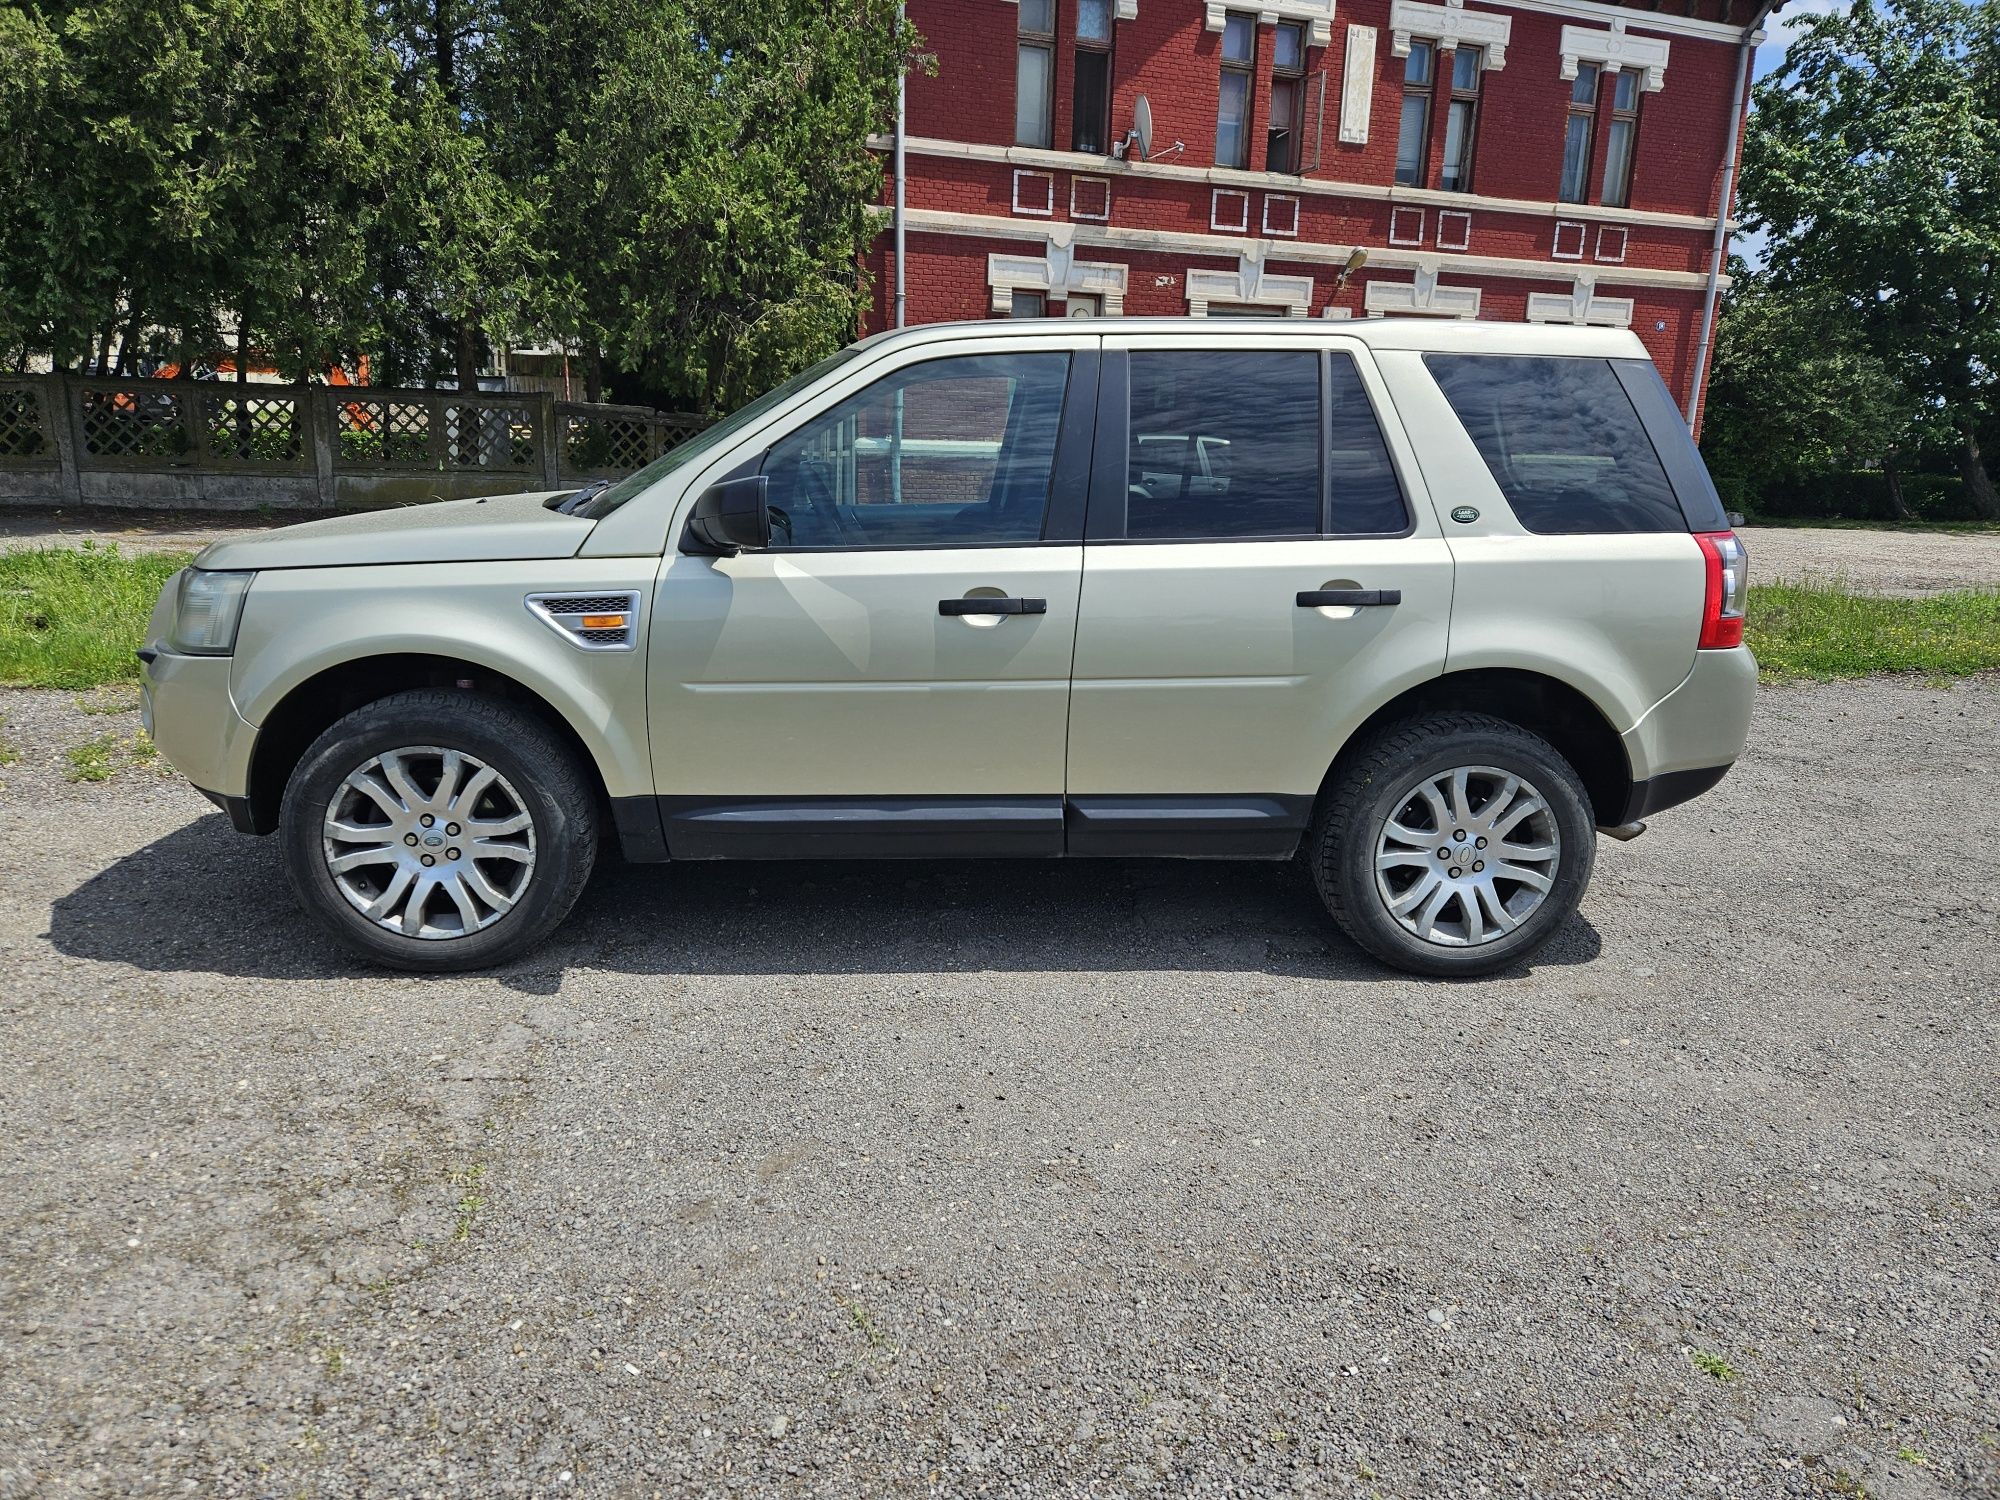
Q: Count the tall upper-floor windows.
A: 8